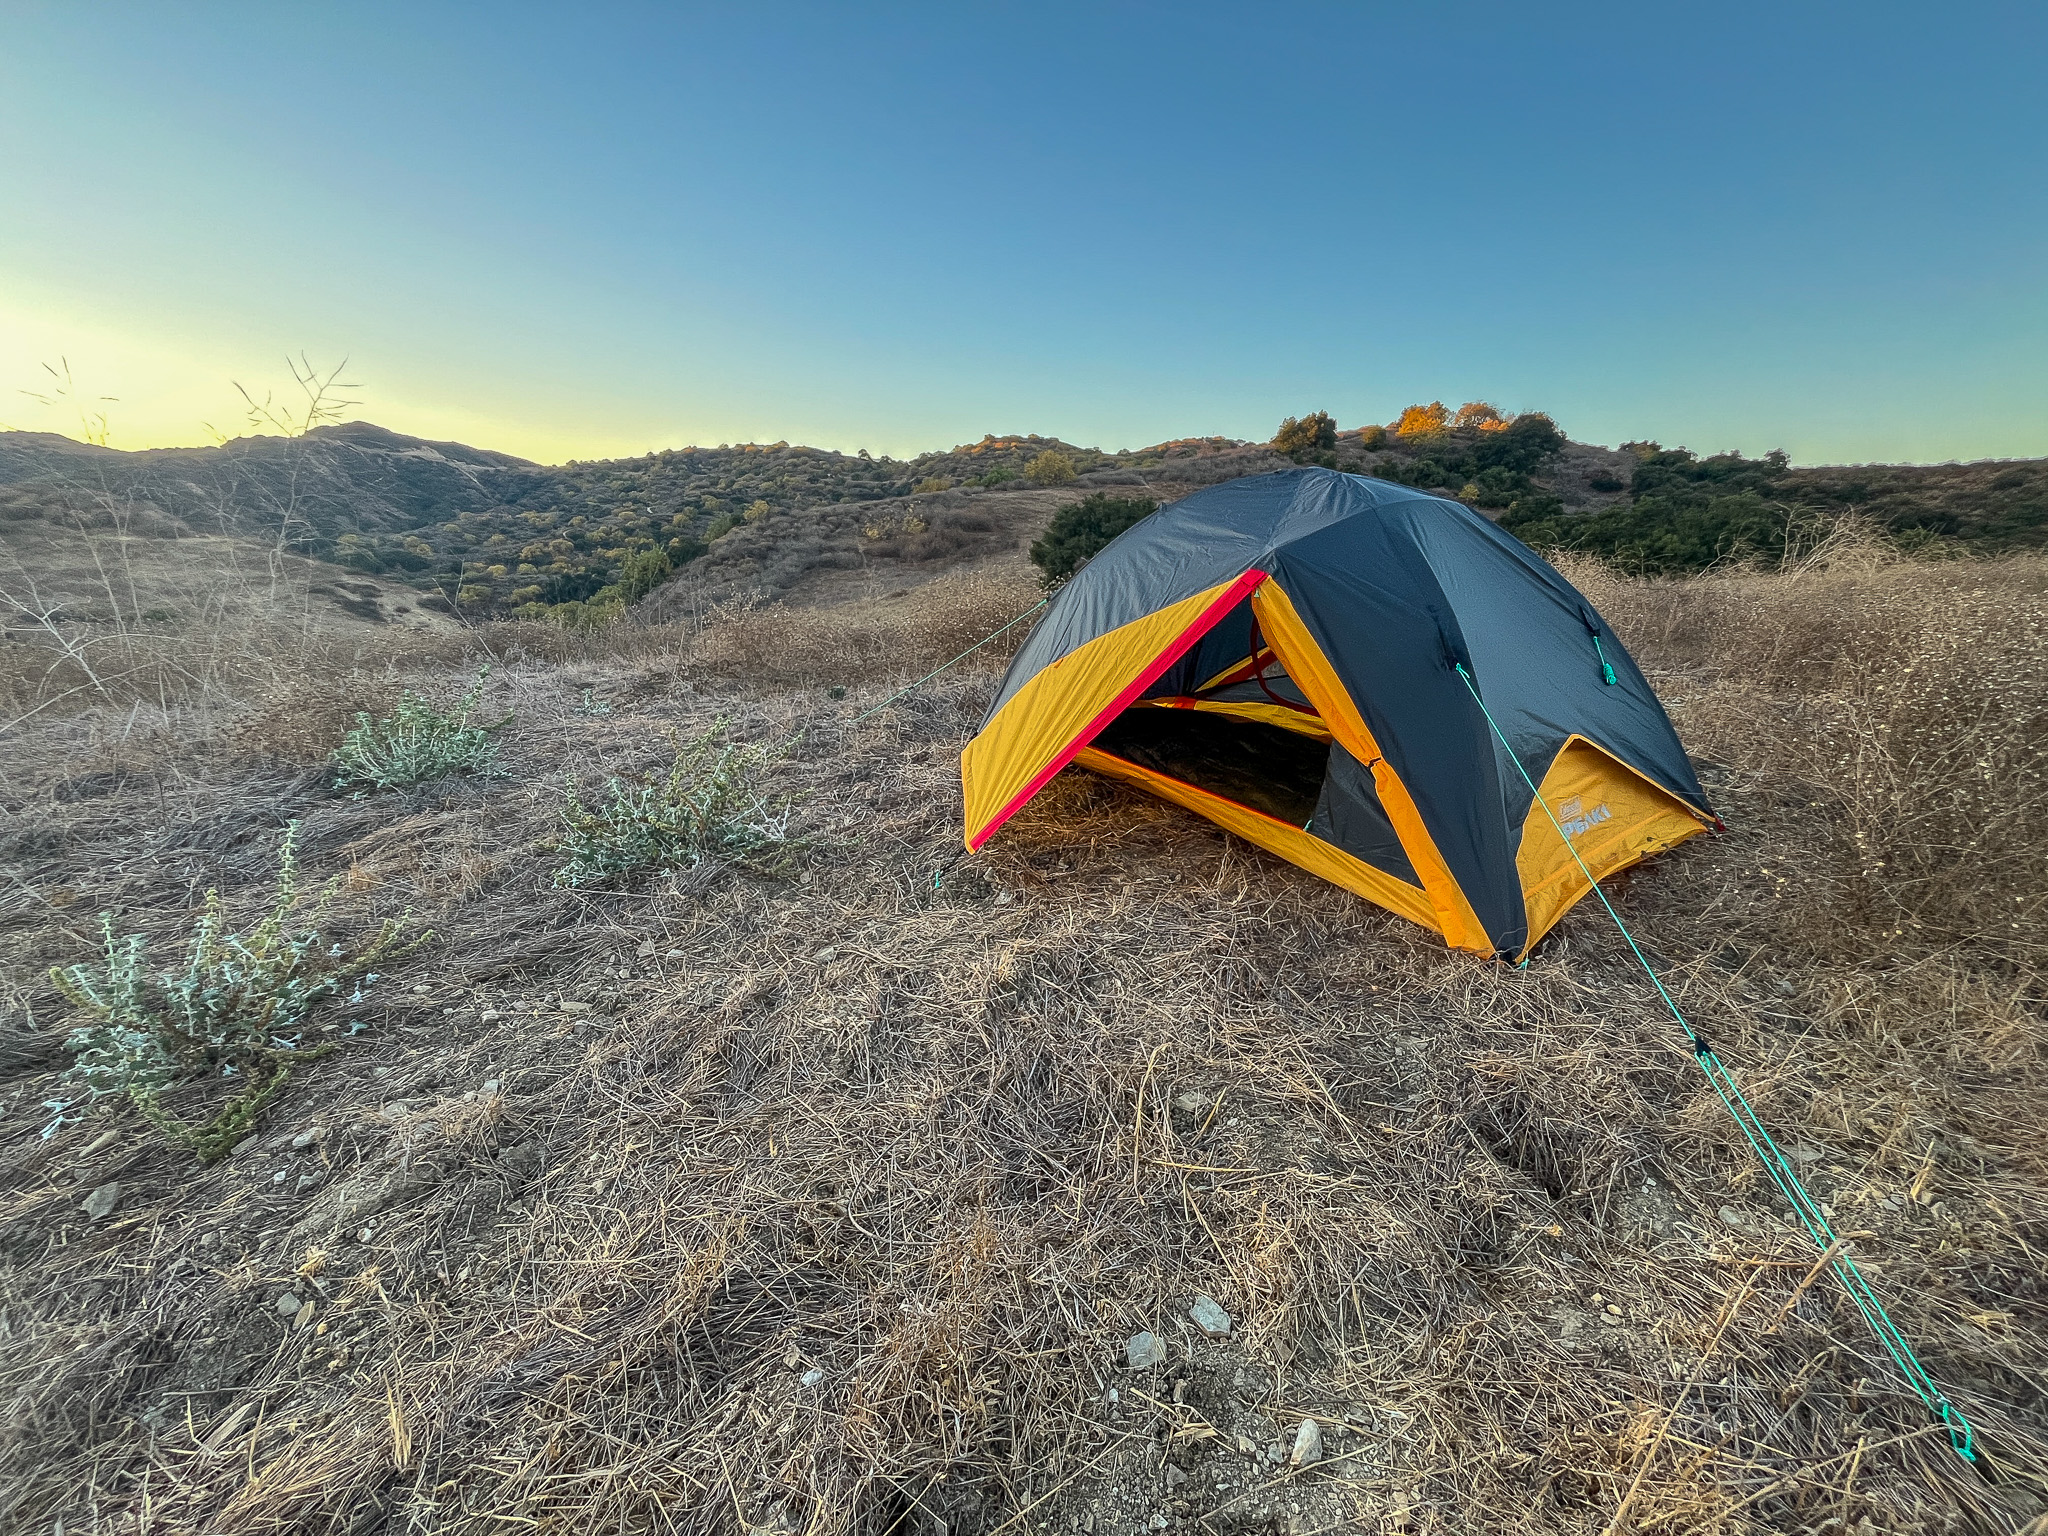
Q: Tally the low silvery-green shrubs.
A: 3